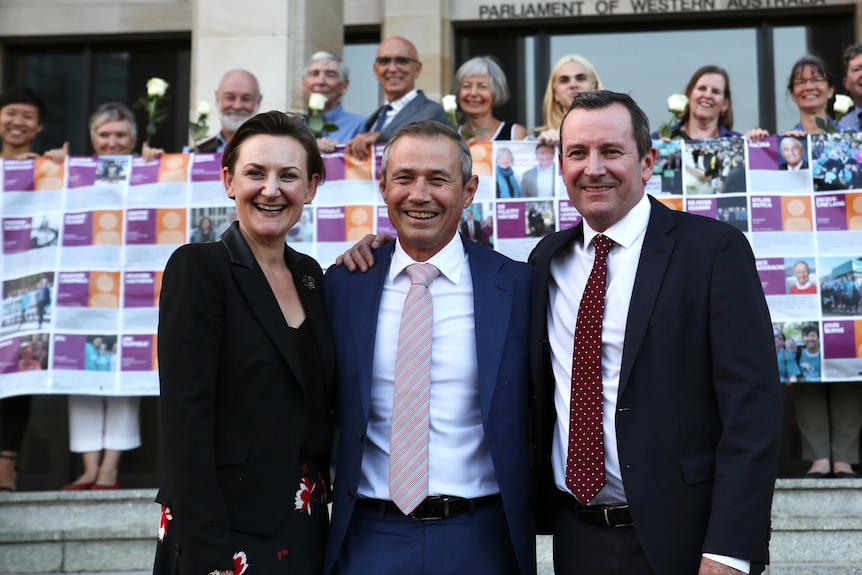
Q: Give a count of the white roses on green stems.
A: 6